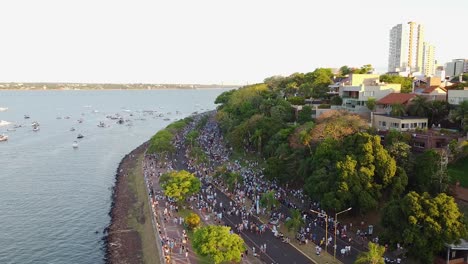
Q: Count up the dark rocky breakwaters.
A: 1